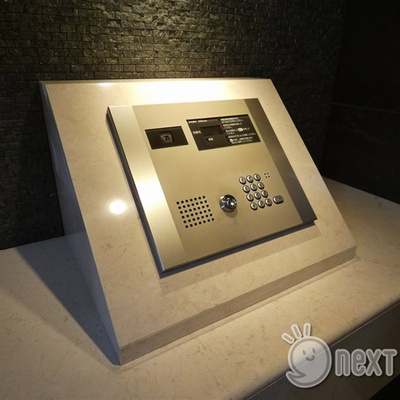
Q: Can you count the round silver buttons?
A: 12